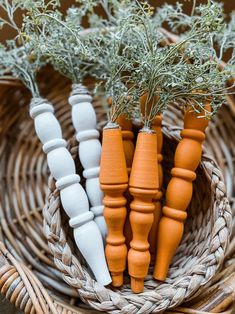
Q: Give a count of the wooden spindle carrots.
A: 7